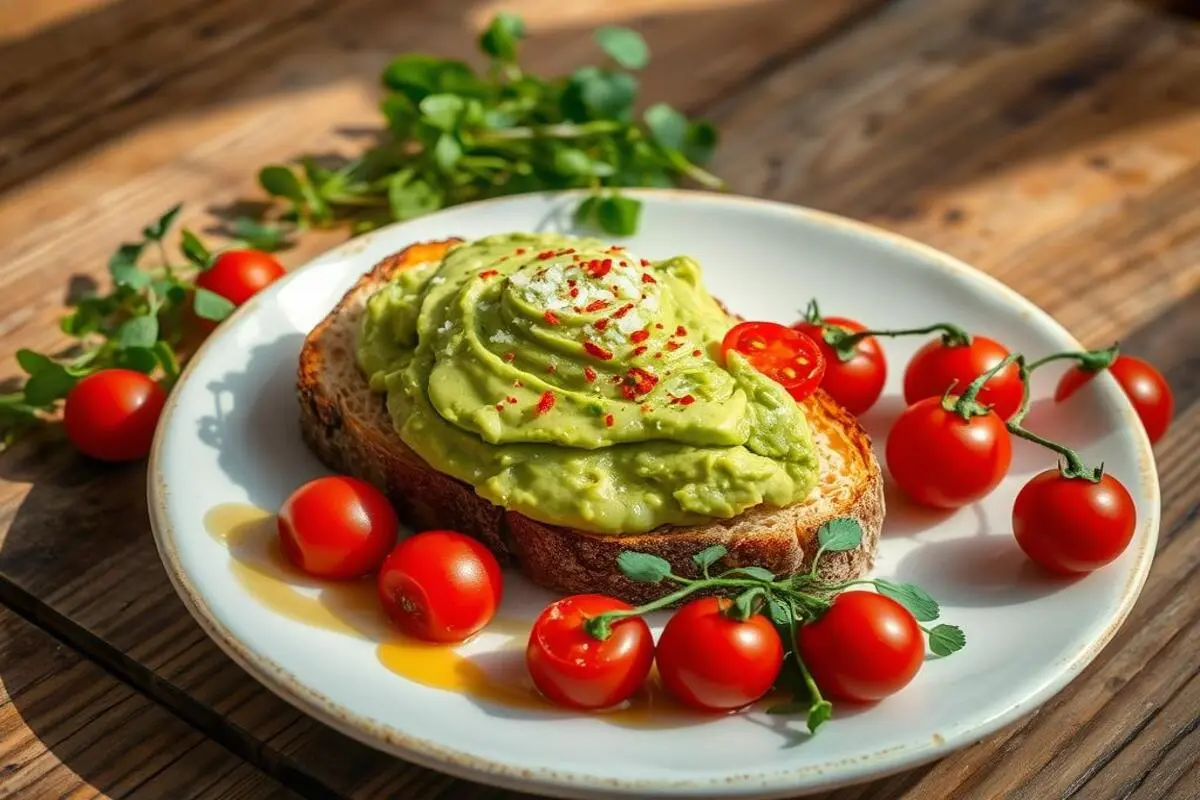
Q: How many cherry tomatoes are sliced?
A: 1